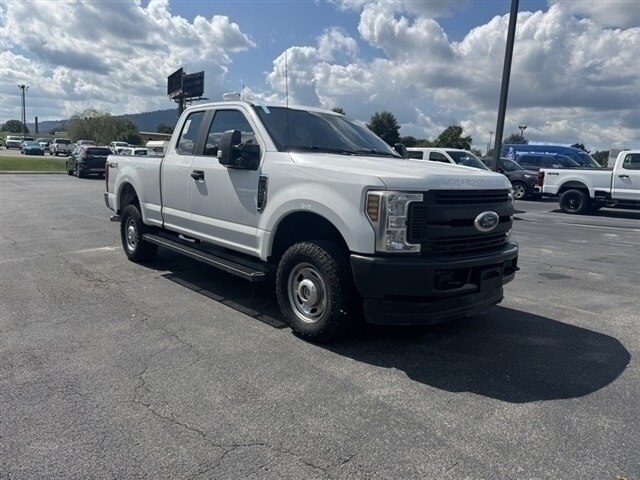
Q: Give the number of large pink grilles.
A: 0